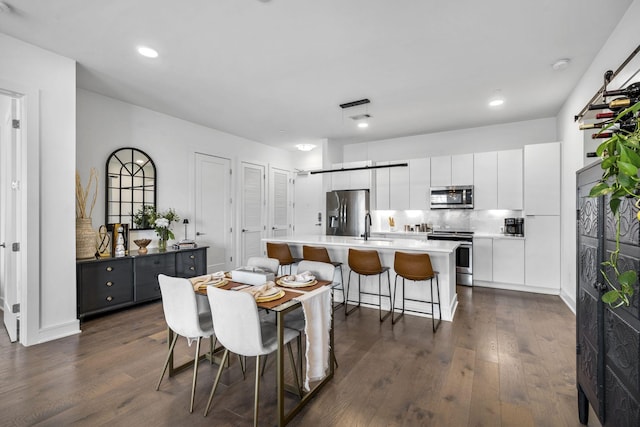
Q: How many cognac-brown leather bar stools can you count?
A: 4